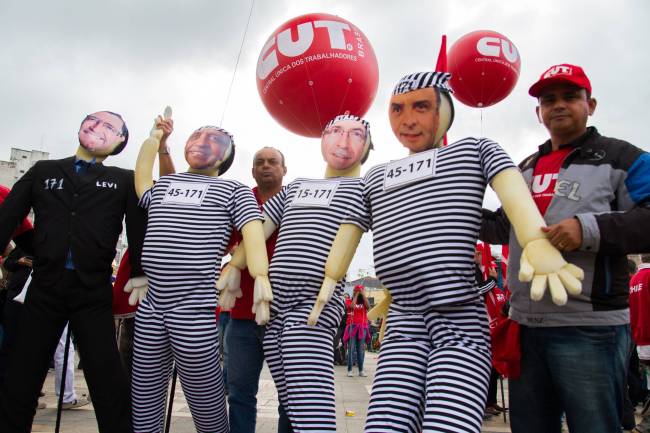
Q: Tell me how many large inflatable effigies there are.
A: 4